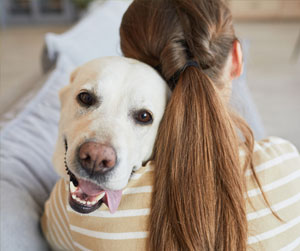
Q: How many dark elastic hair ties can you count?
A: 1